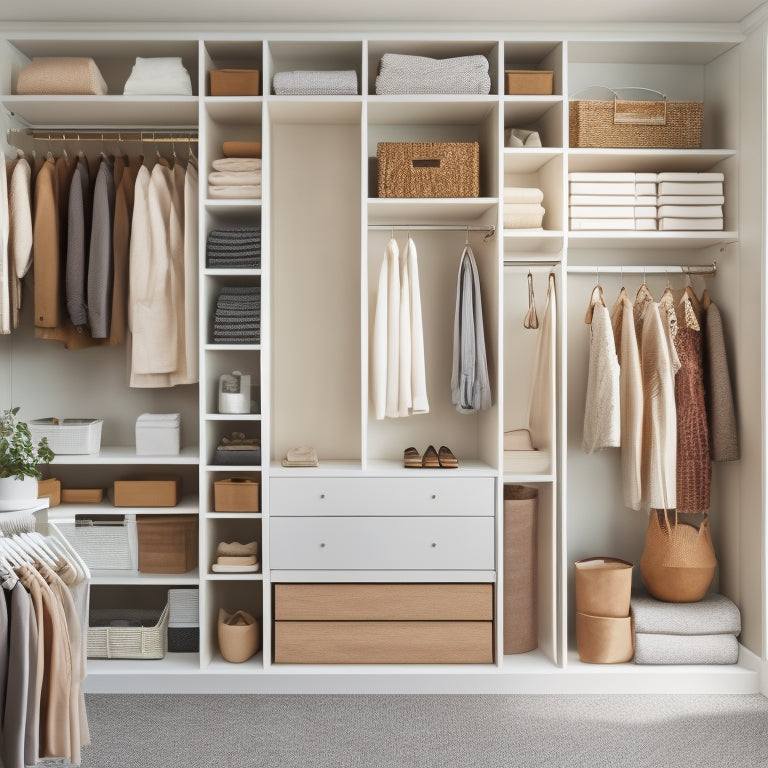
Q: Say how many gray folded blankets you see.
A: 4